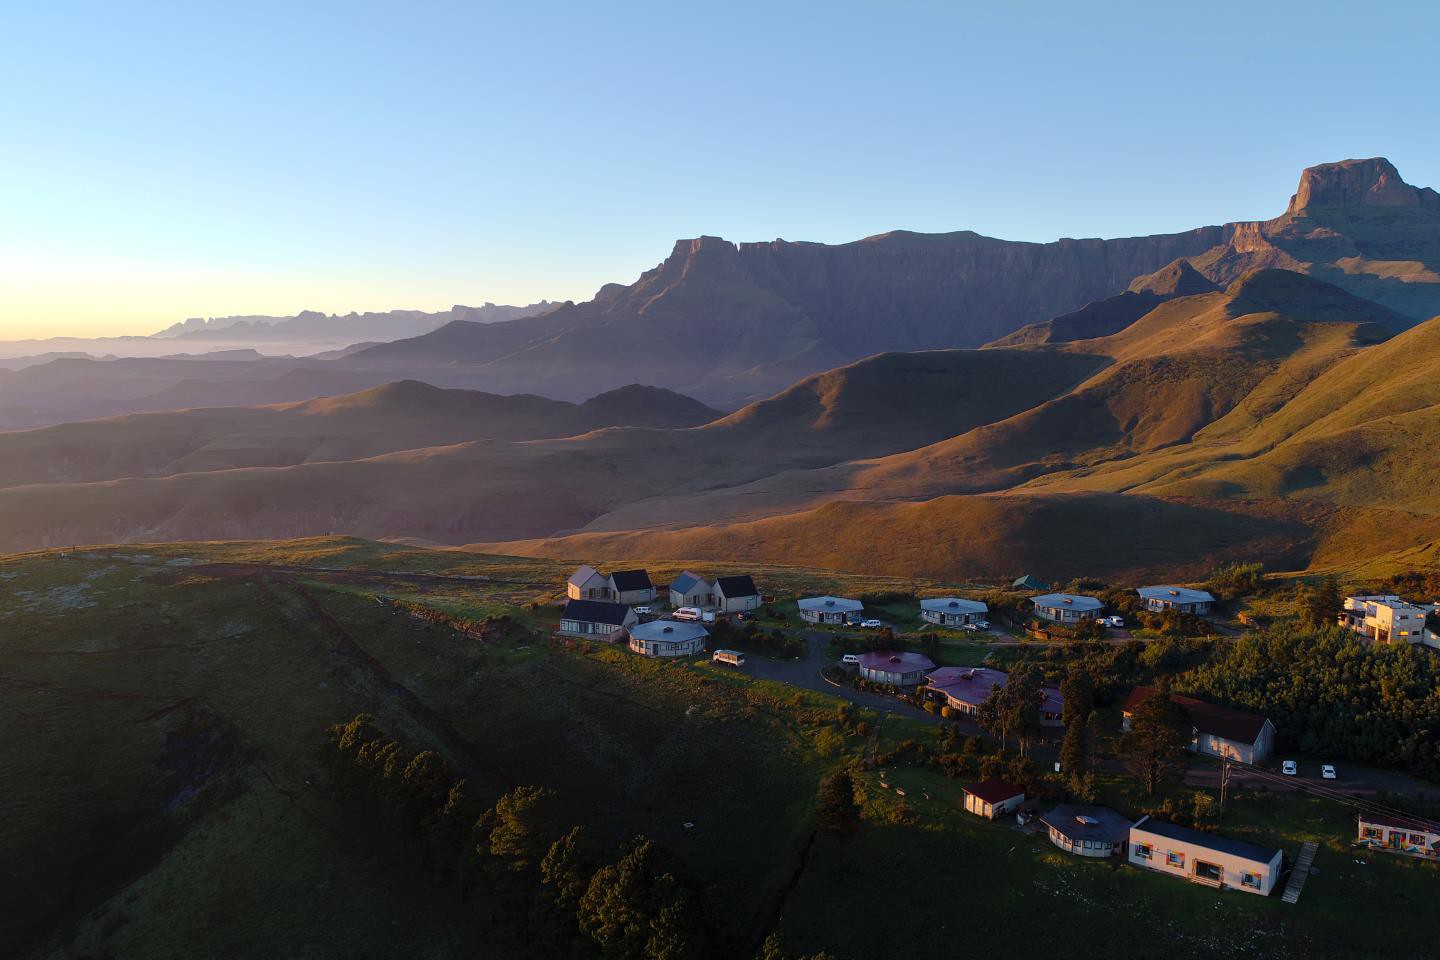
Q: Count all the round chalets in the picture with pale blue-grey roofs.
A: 5